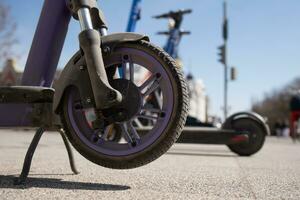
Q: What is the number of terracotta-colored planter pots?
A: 0